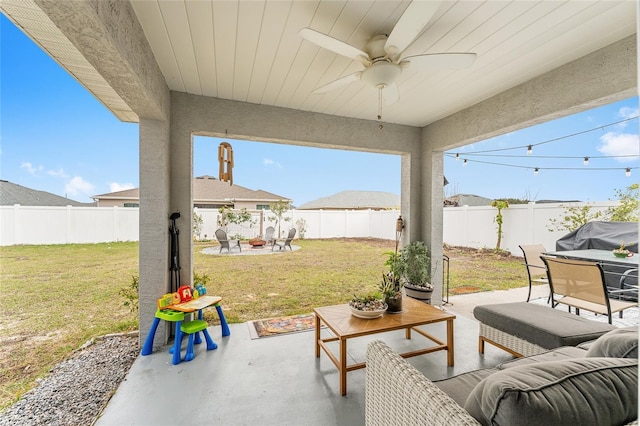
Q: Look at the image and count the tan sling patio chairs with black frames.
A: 2